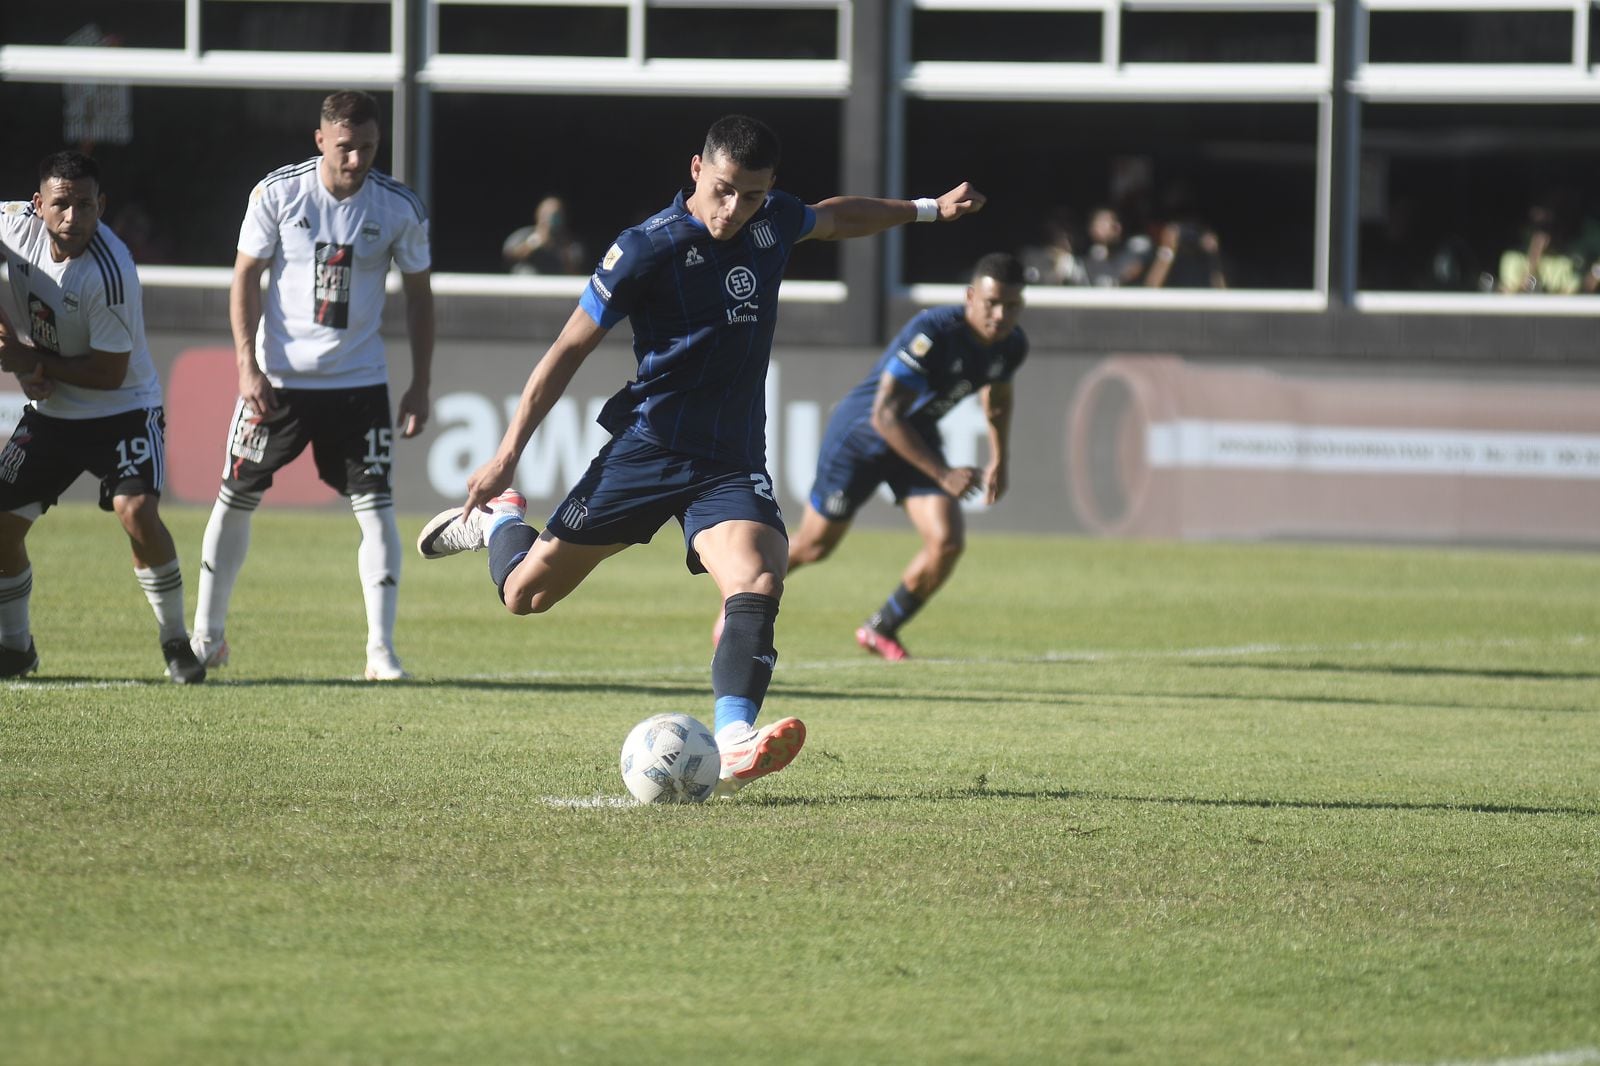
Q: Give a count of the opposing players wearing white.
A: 2